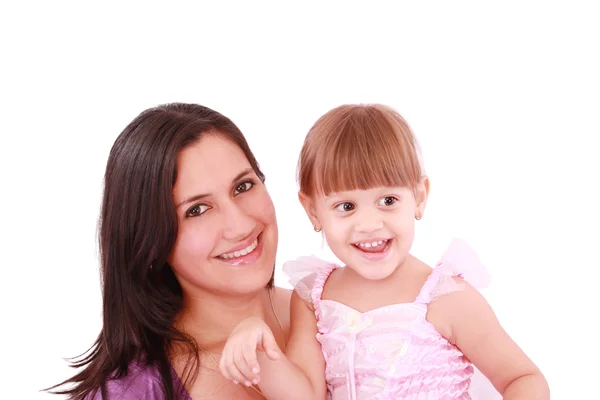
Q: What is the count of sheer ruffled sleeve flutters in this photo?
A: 2